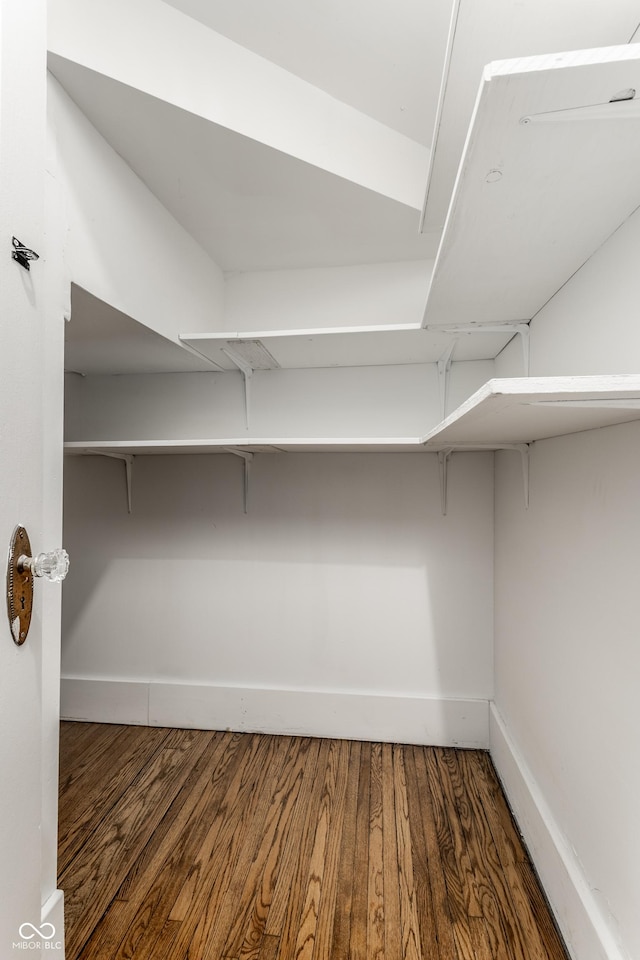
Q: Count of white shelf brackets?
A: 9